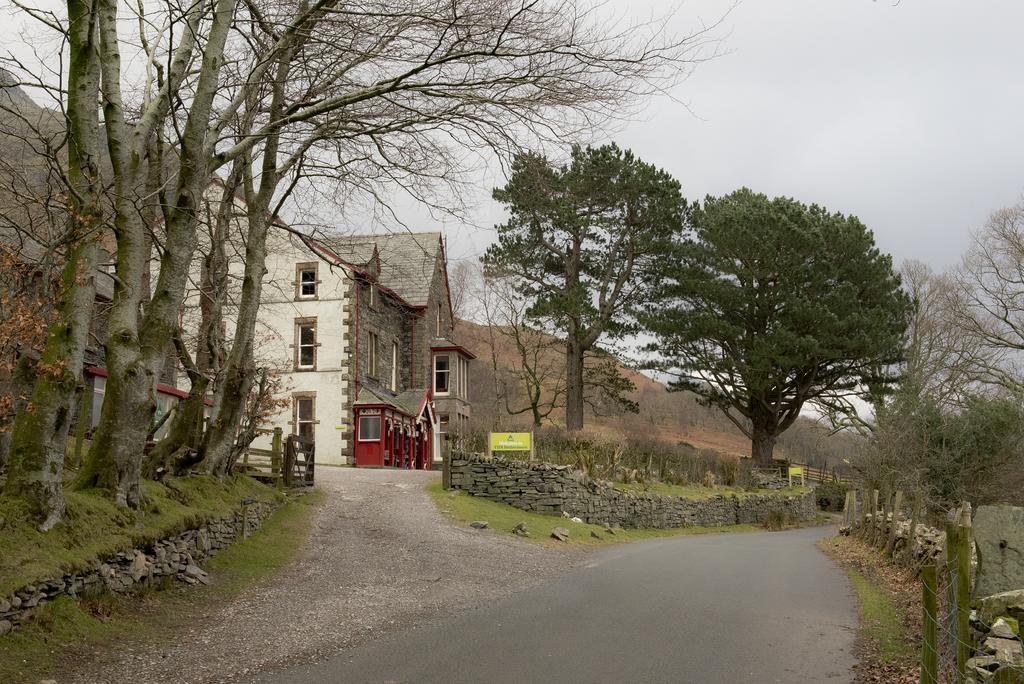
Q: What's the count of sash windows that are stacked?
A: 3